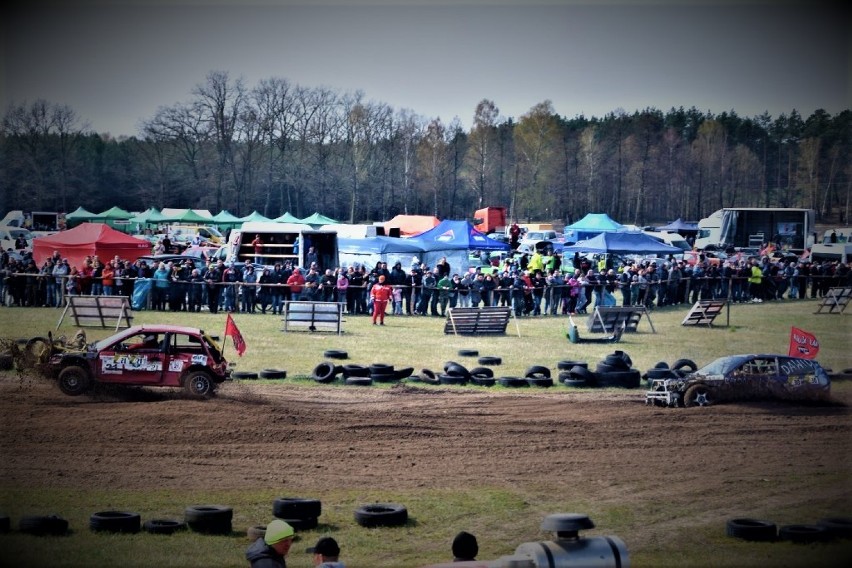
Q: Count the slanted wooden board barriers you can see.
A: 6